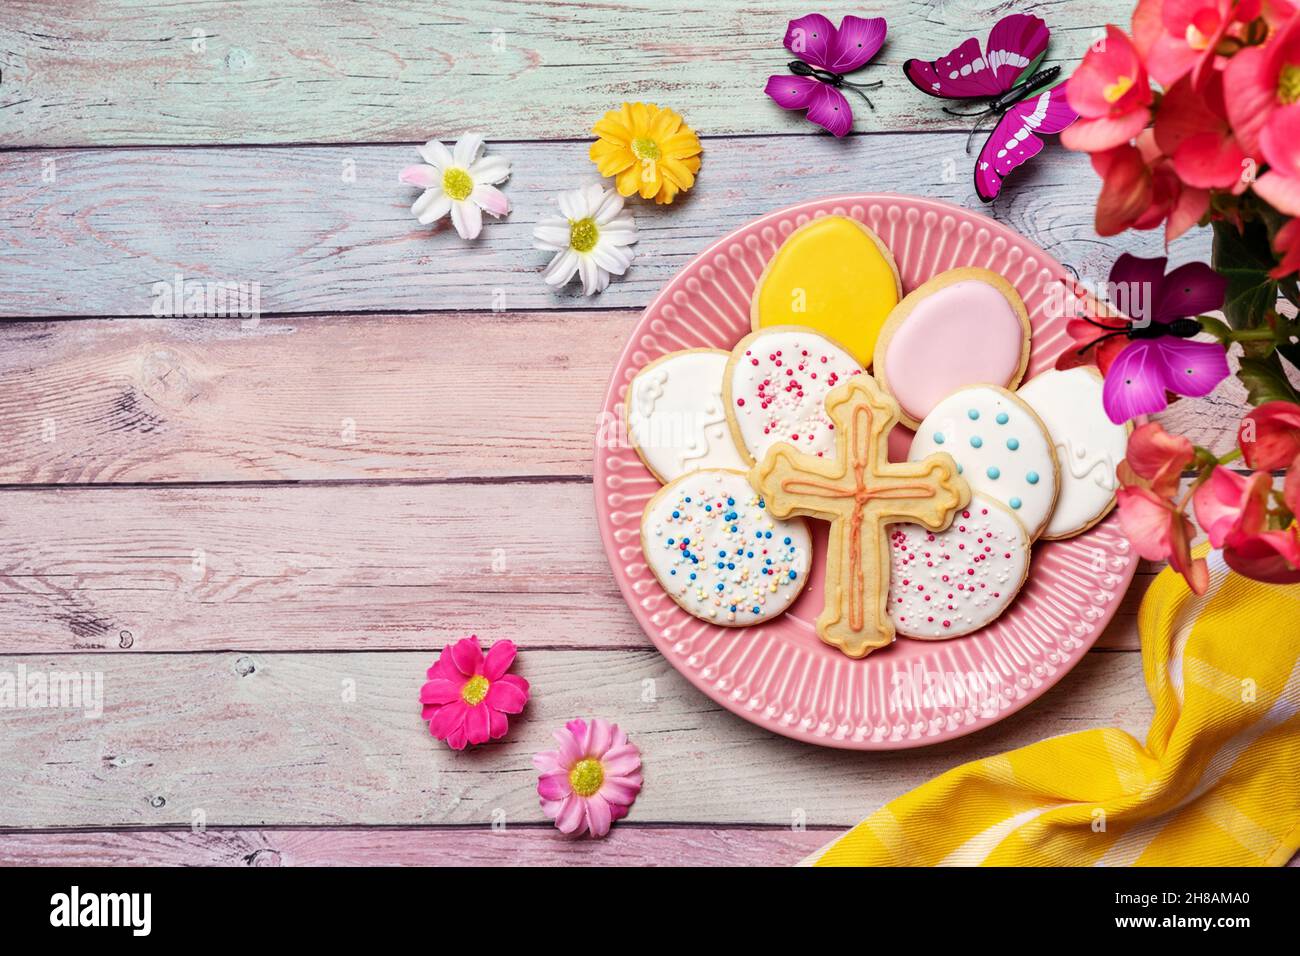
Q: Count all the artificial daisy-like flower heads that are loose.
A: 5